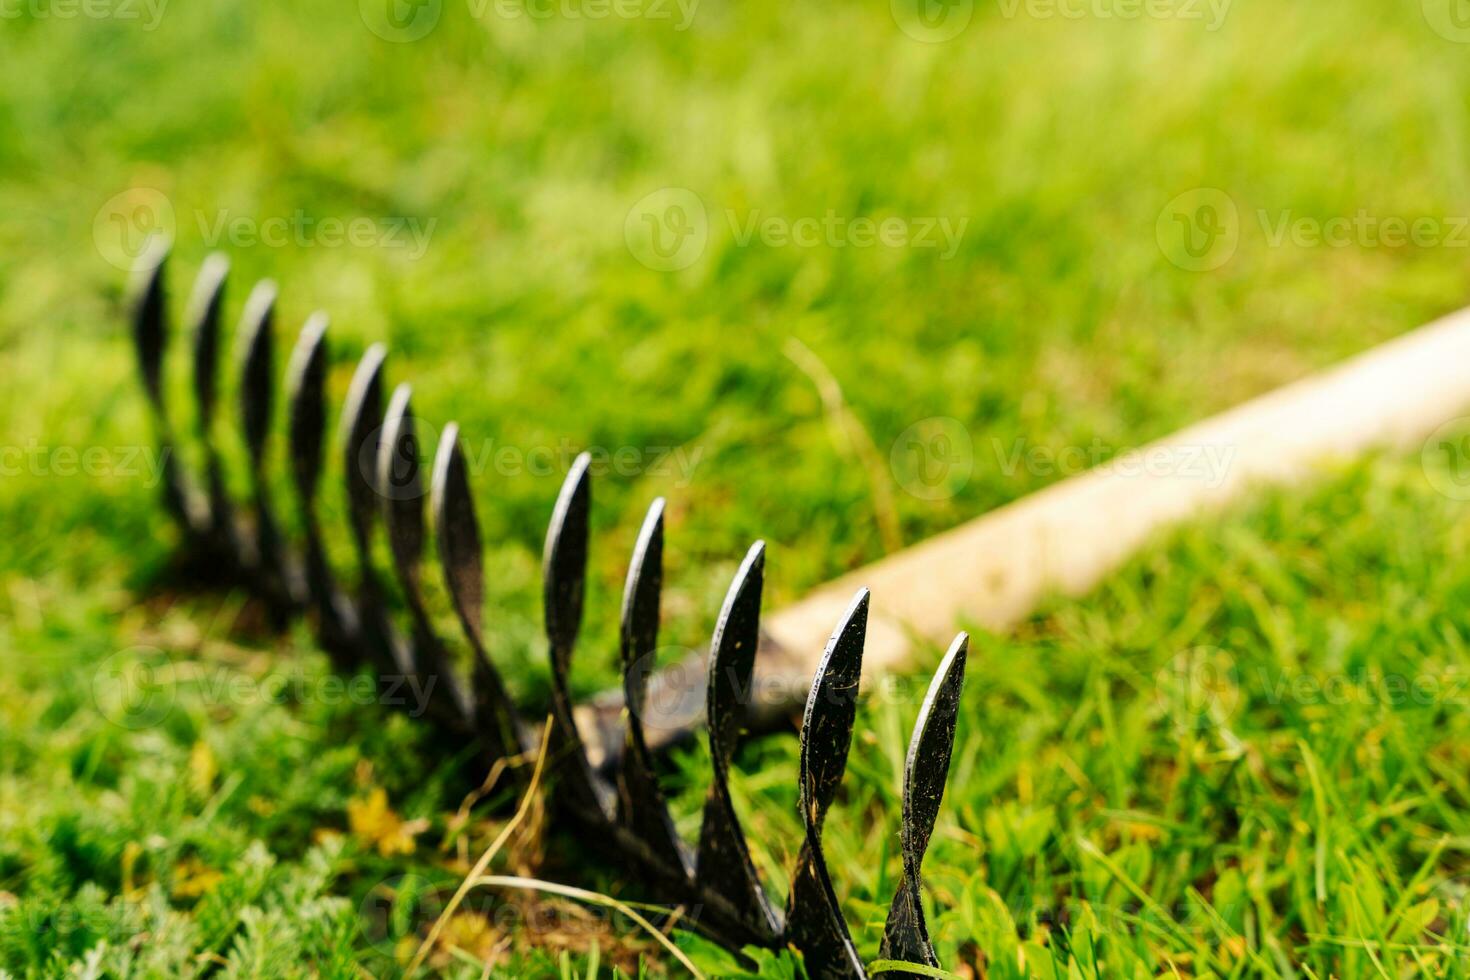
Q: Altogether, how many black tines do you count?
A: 12